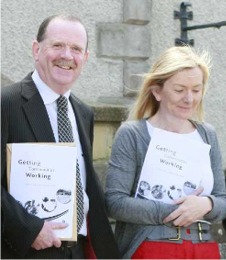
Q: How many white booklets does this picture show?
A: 2